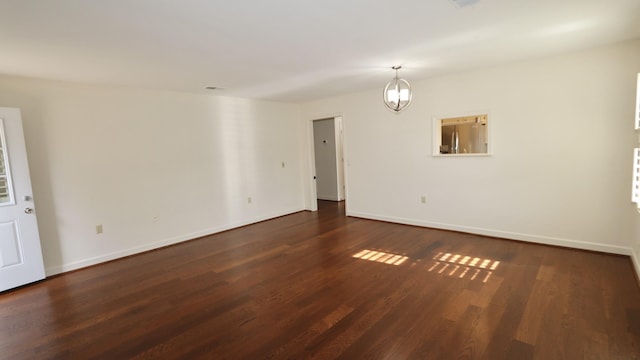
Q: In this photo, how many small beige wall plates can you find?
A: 4